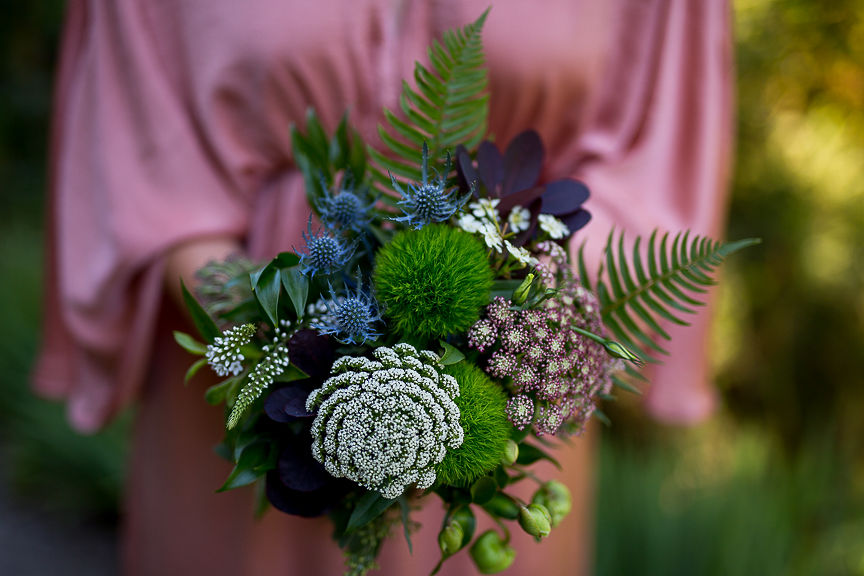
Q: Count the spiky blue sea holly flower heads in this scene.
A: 4